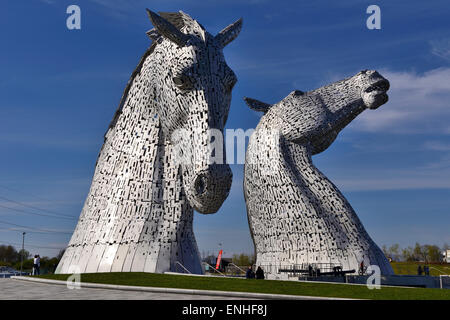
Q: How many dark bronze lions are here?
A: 0